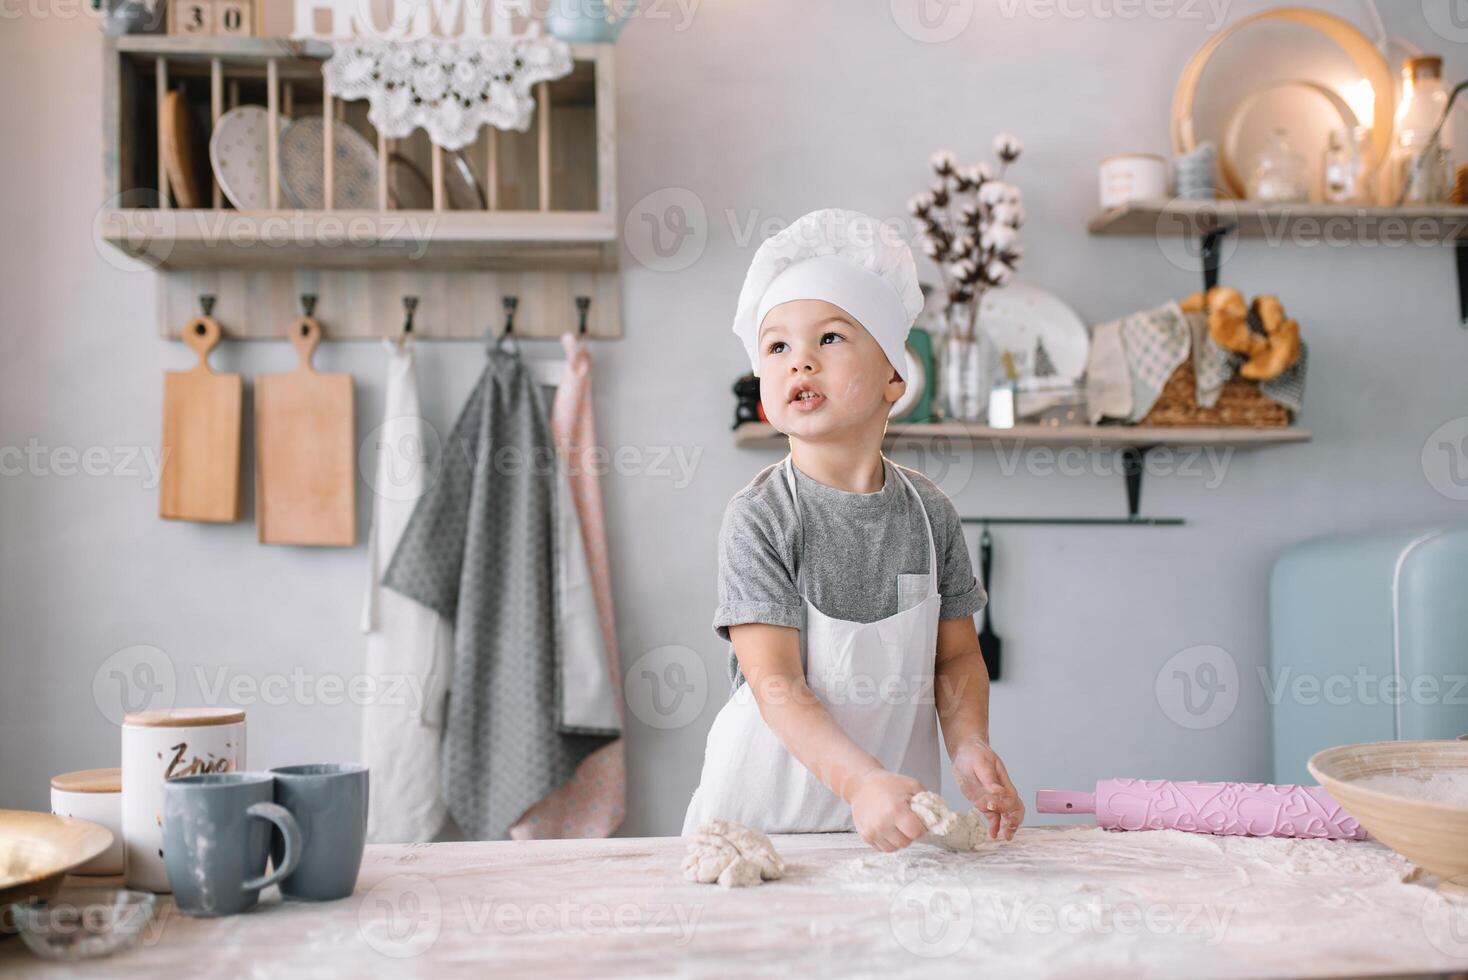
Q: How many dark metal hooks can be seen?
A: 5